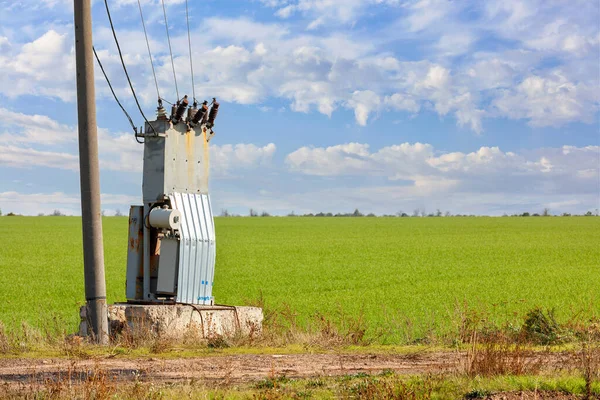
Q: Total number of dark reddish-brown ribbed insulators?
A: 3